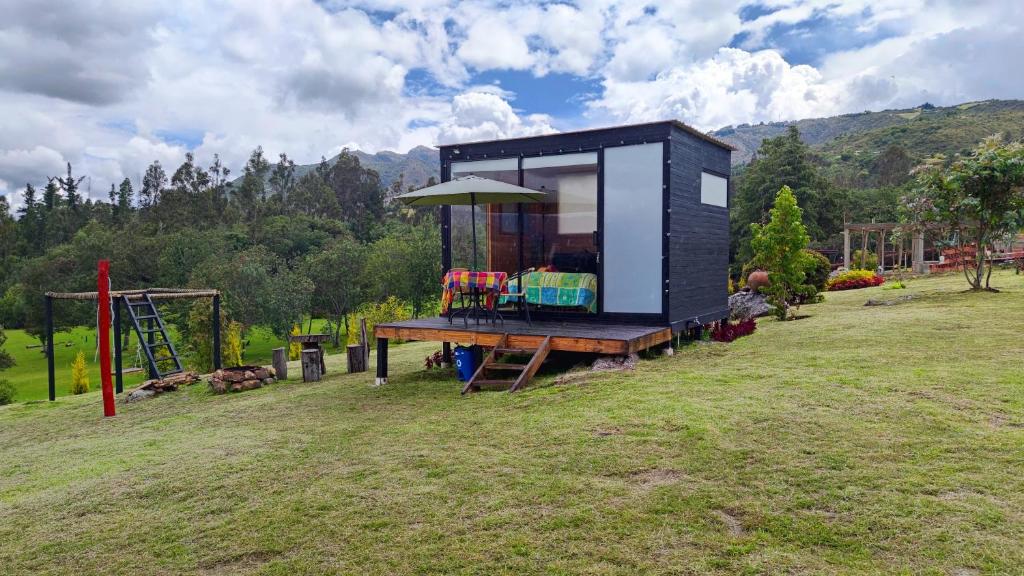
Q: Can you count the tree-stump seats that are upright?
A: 3